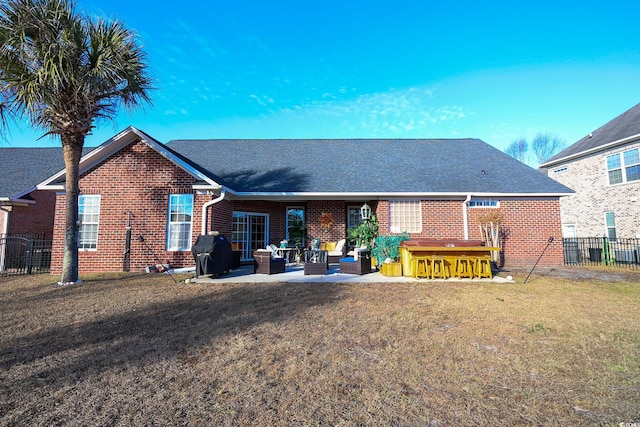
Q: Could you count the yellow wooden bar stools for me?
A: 4